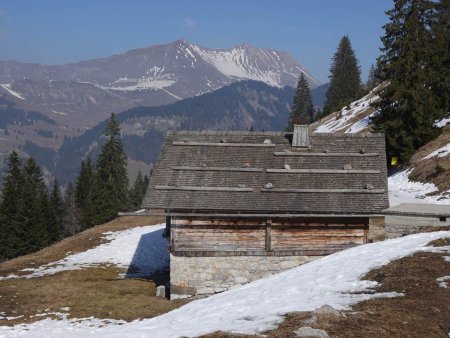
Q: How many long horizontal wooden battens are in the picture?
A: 6